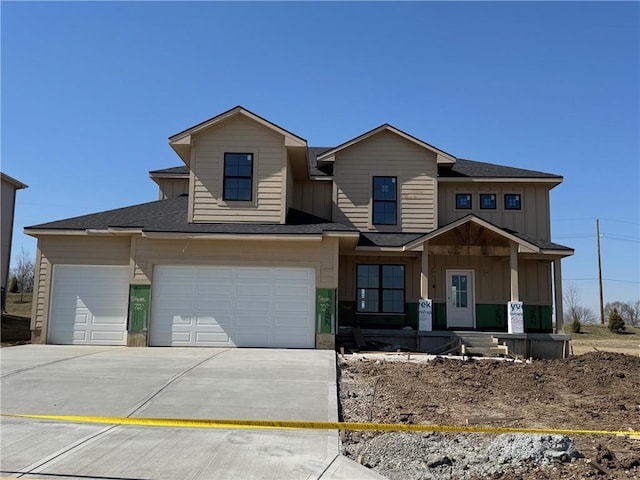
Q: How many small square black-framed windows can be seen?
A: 3